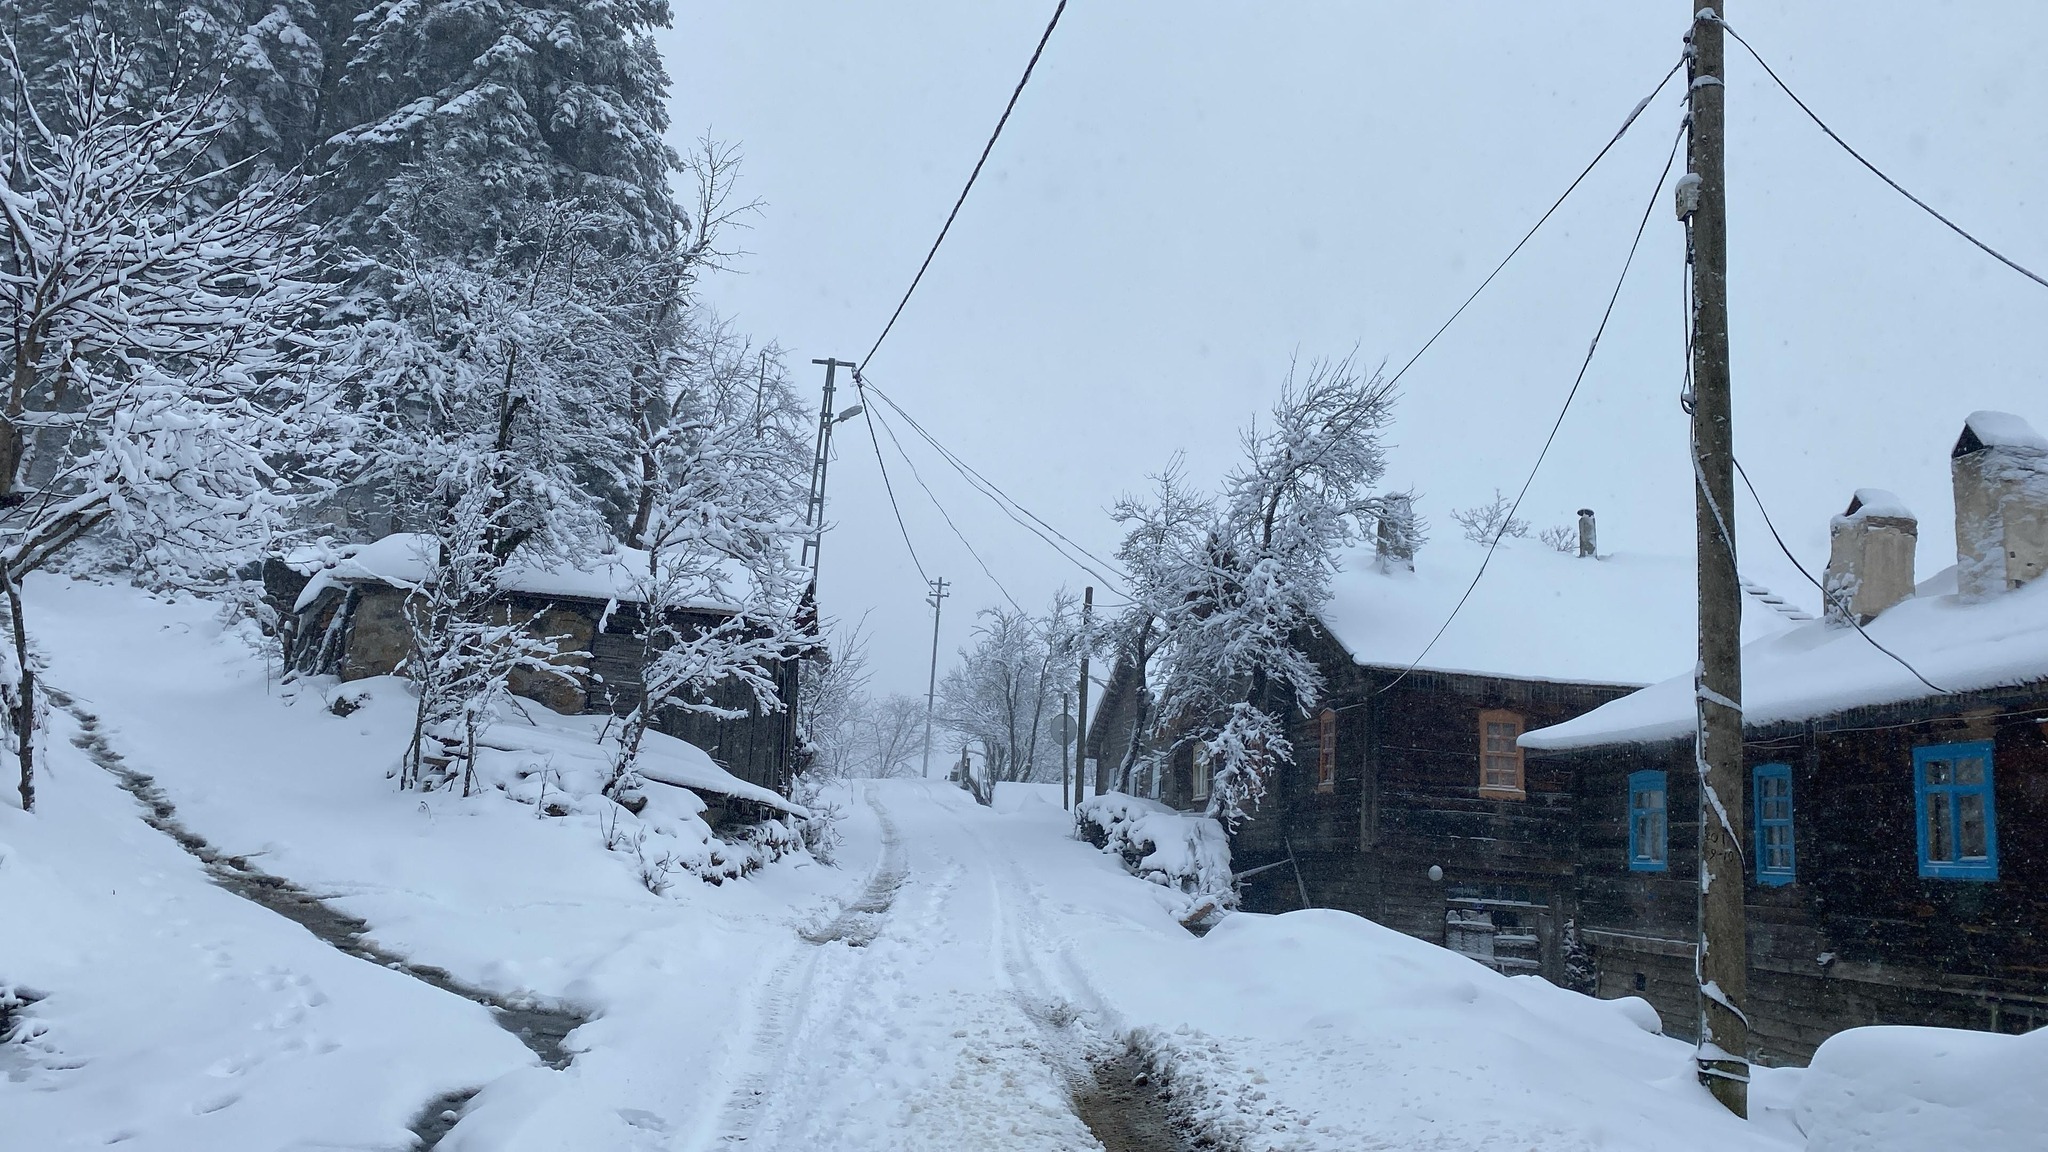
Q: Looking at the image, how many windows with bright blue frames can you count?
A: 3